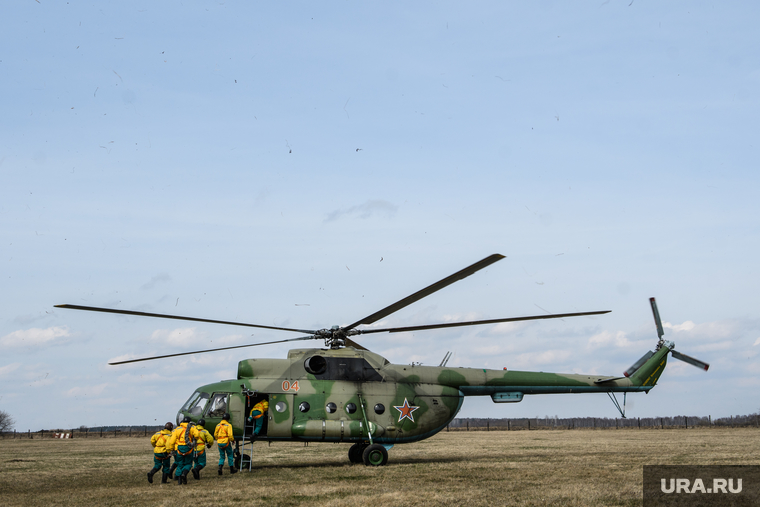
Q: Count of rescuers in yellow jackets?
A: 6